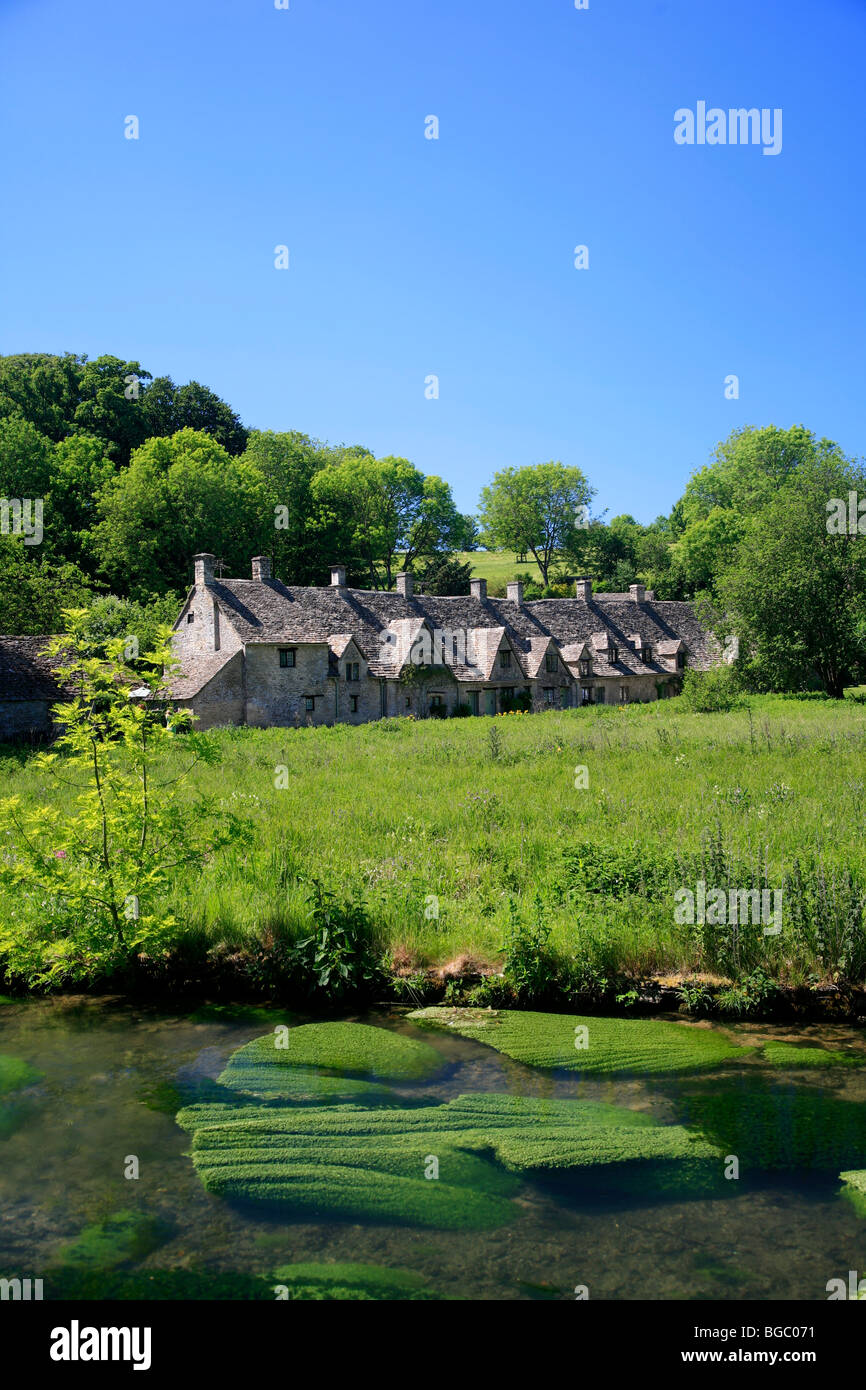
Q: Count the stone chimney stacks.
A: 8